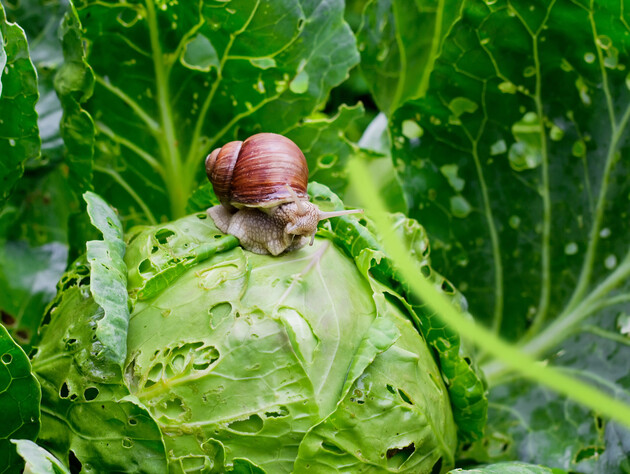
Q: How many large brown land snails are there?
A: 1